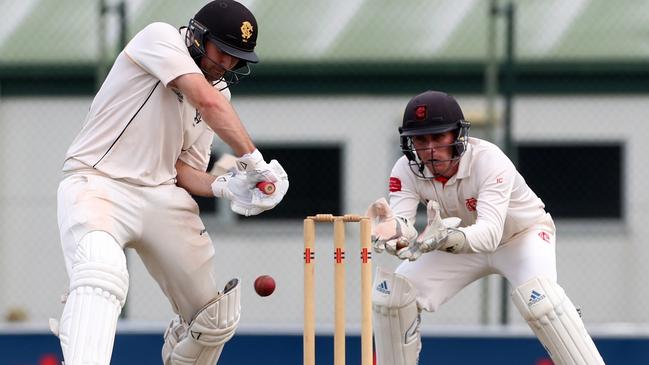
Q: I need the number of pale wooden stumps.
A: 3